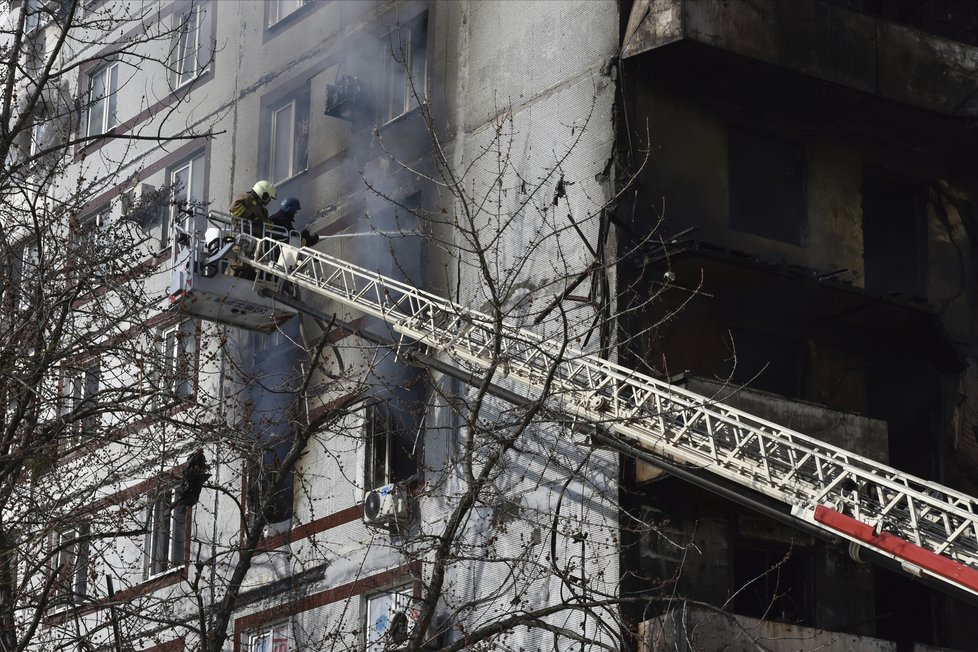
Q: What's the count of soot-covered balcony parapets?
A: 3